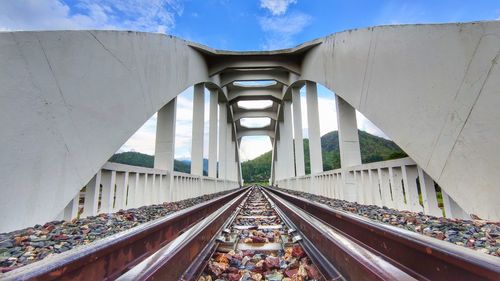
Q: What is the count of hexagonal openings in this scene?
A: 3